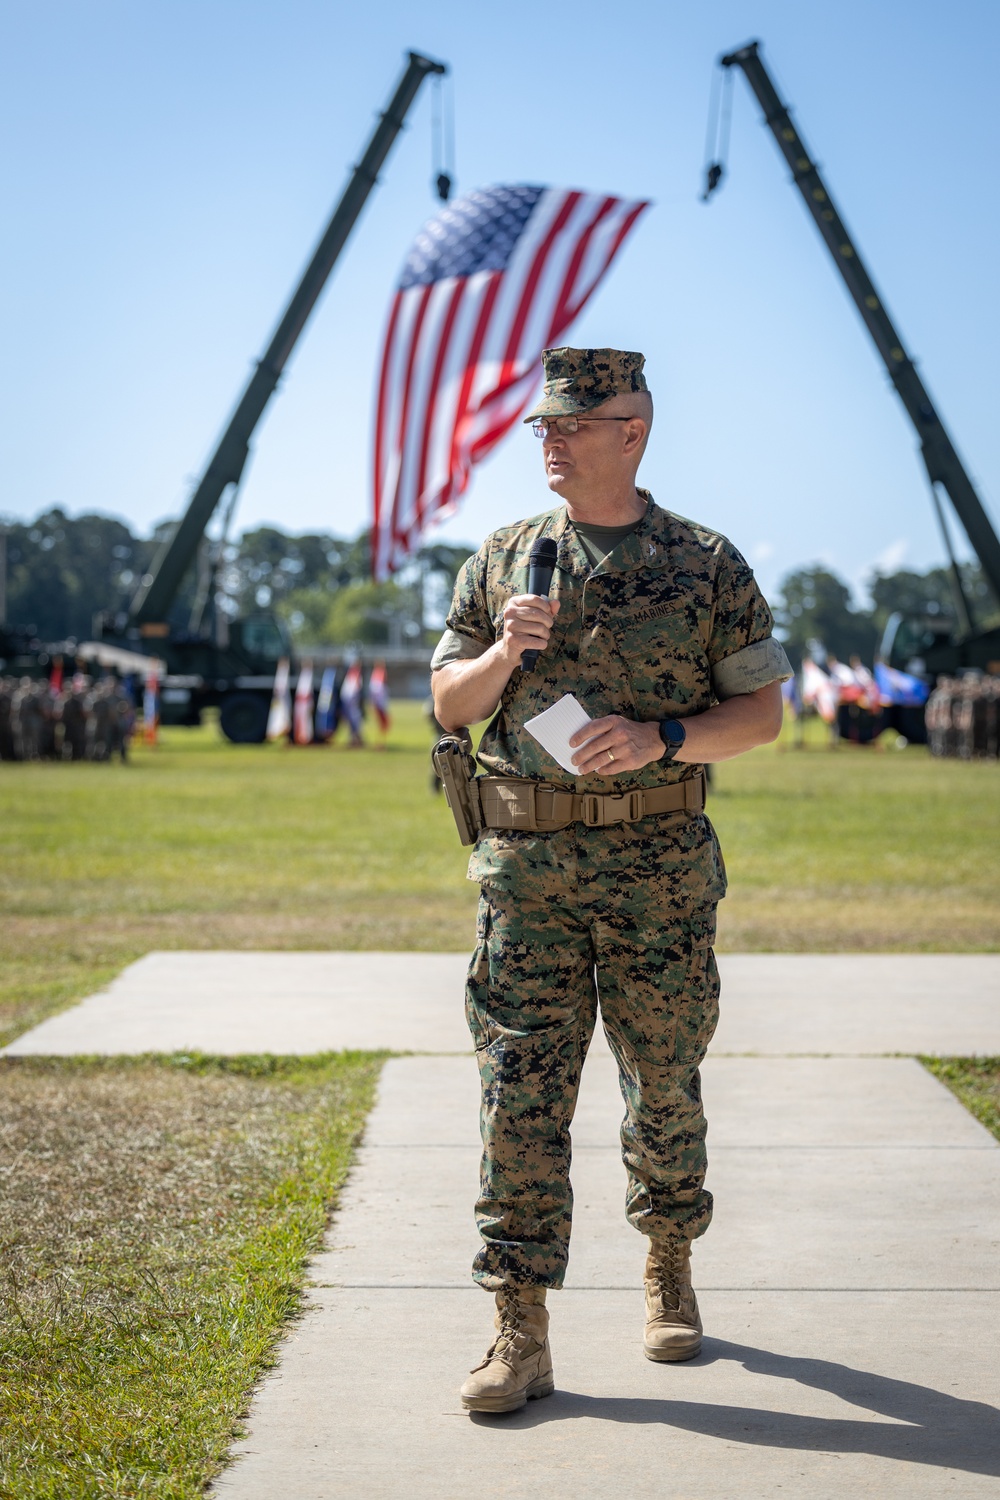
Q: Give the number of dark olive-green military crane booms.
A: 2